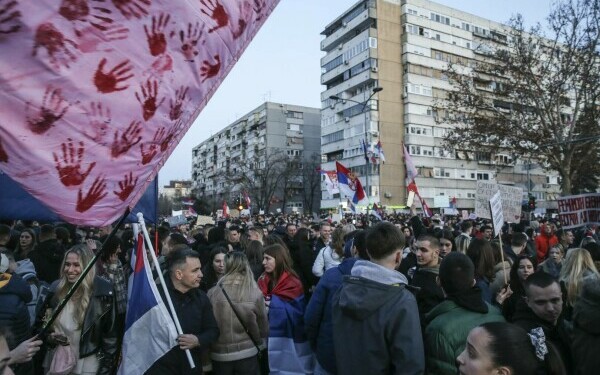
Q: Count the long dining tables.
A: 0